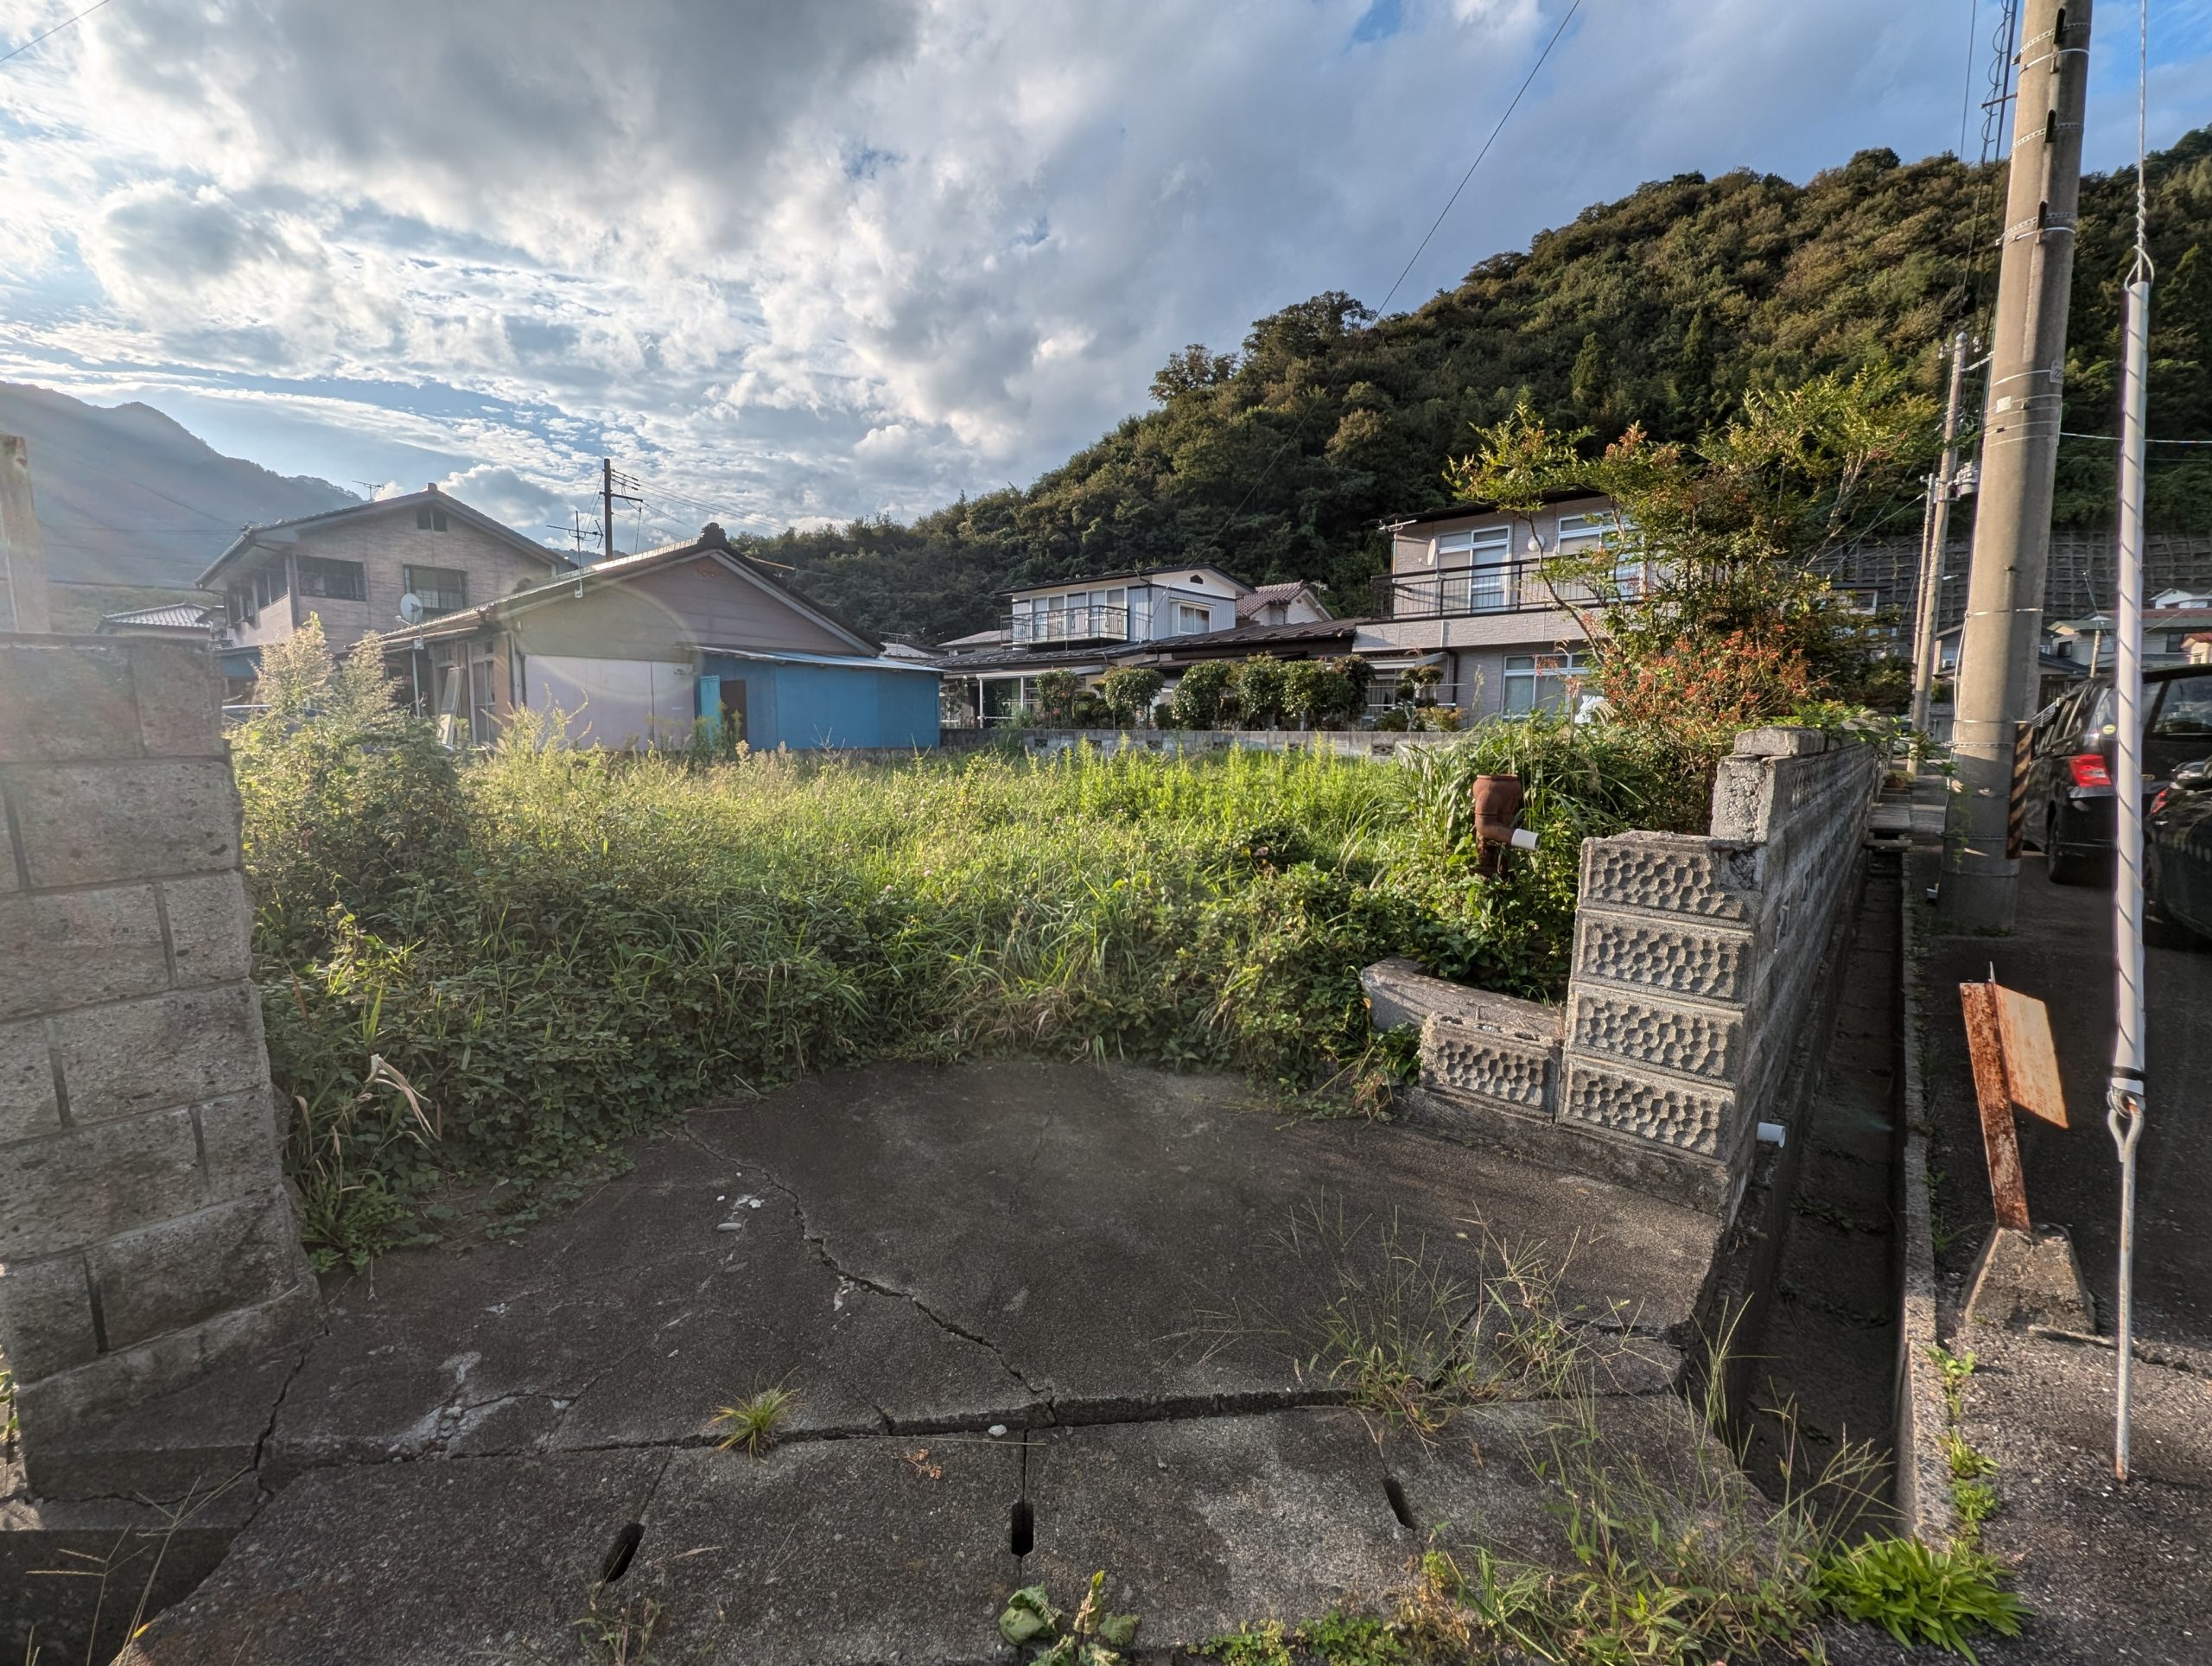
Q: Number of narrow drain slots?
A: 3